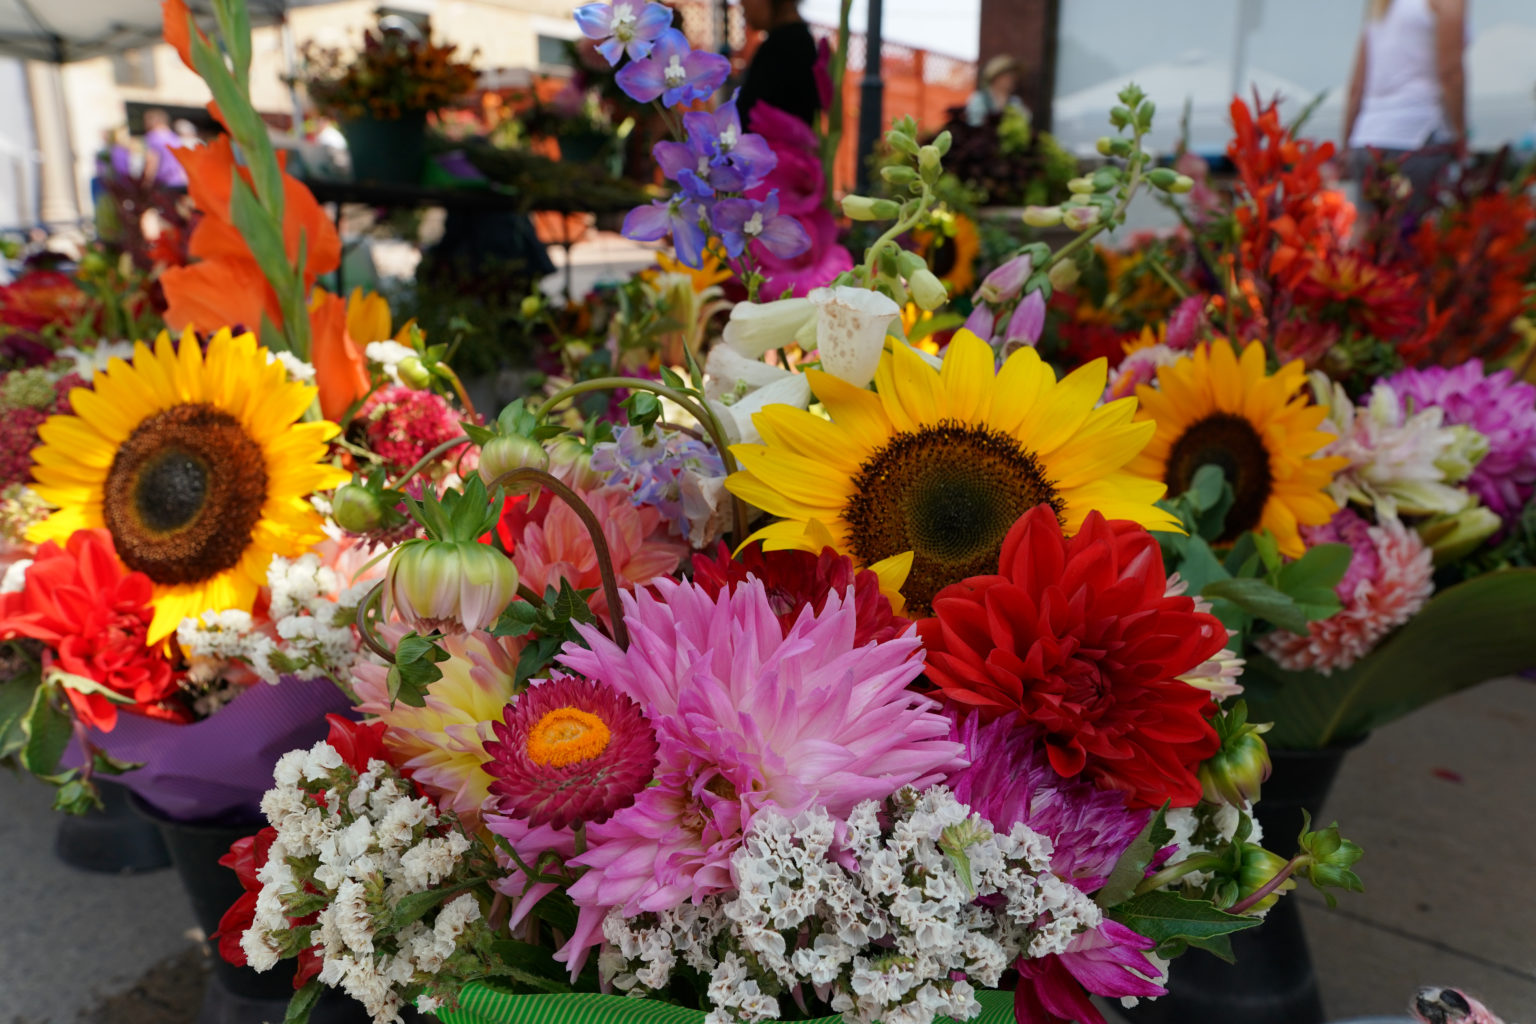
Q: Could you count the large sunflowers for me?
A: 3